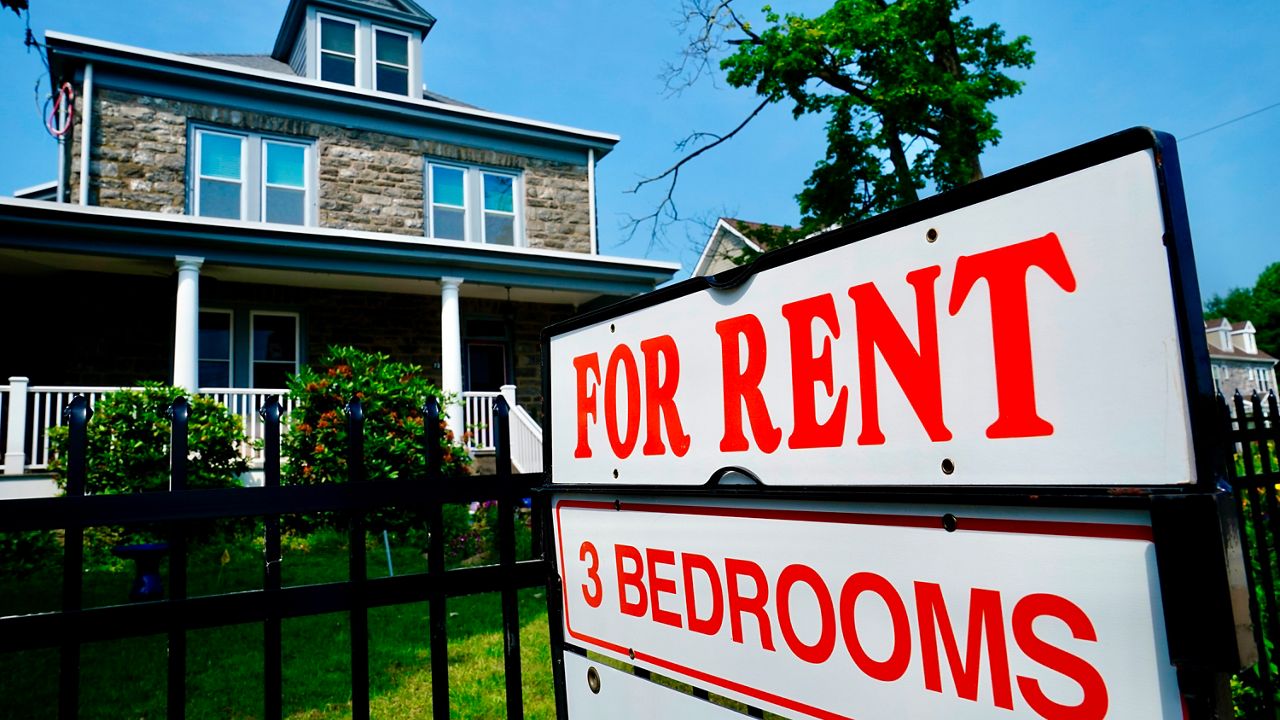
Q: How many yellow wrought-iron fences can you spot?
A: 0